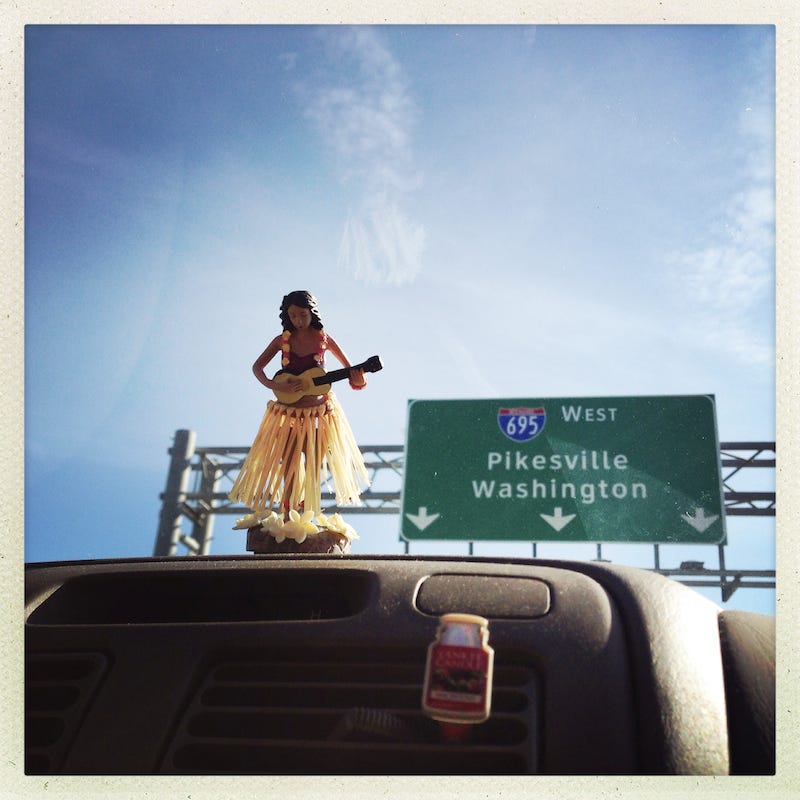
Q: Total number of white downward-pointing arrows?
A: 3